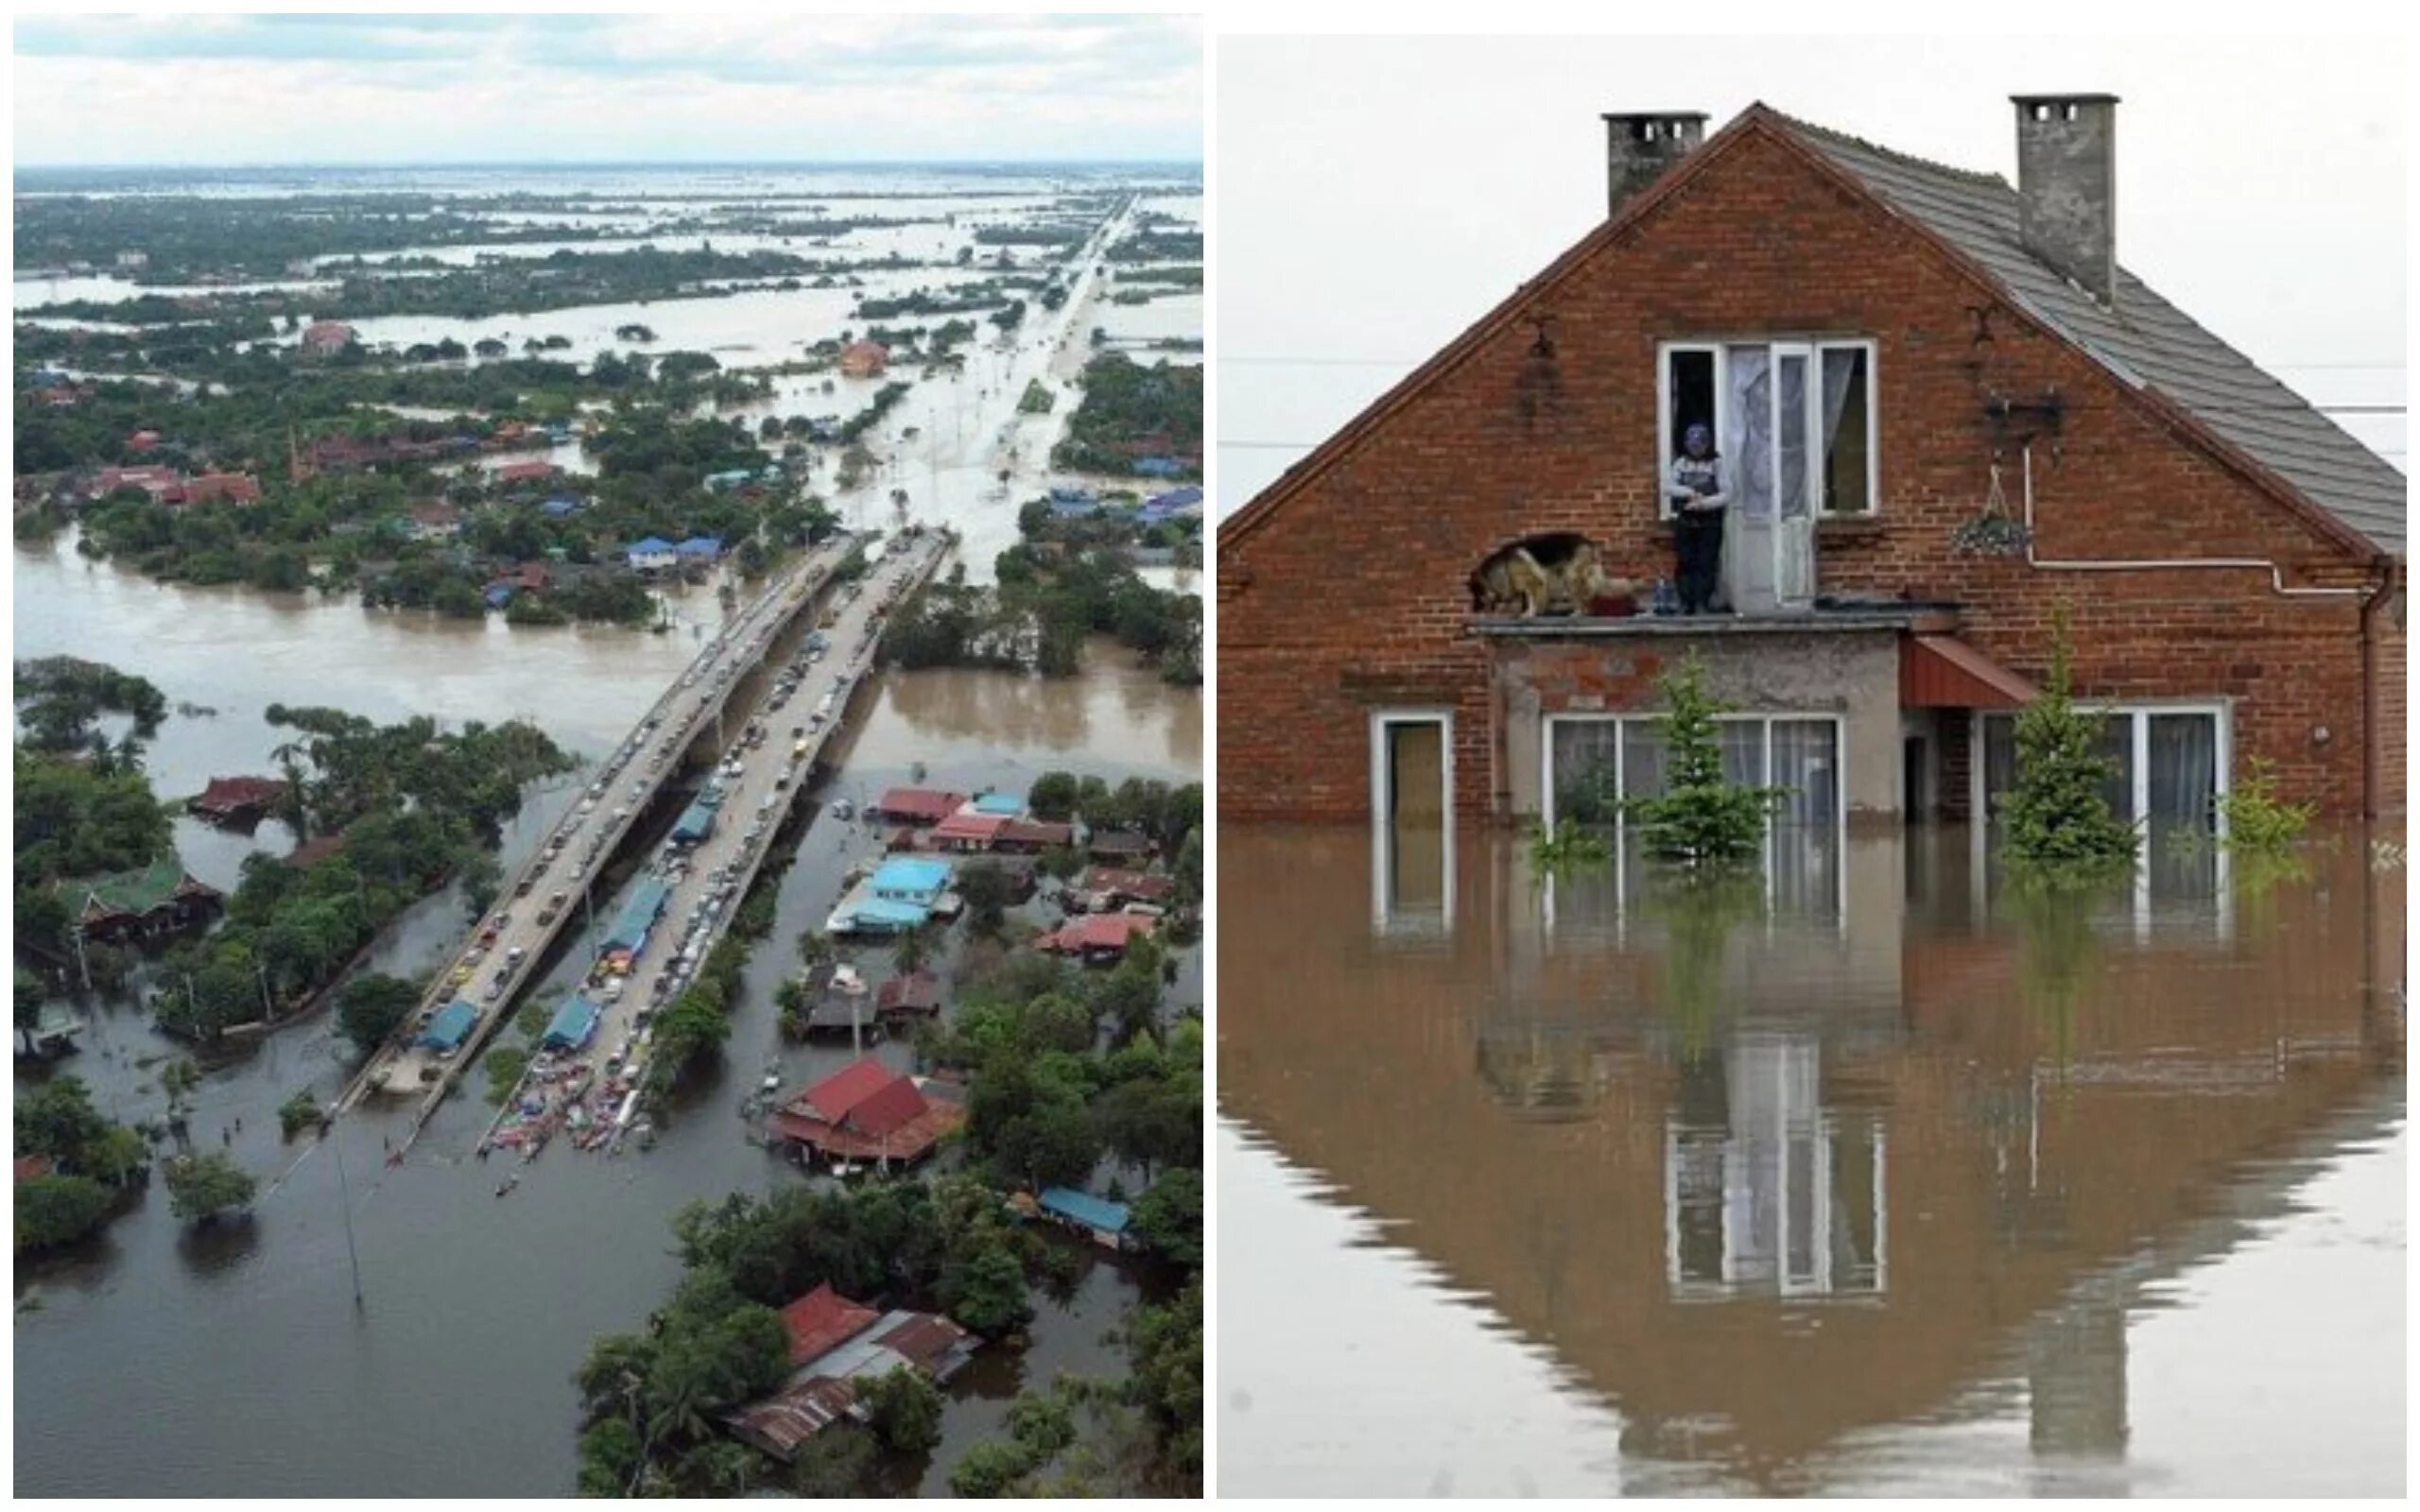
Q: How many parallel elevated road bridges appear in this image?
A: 2